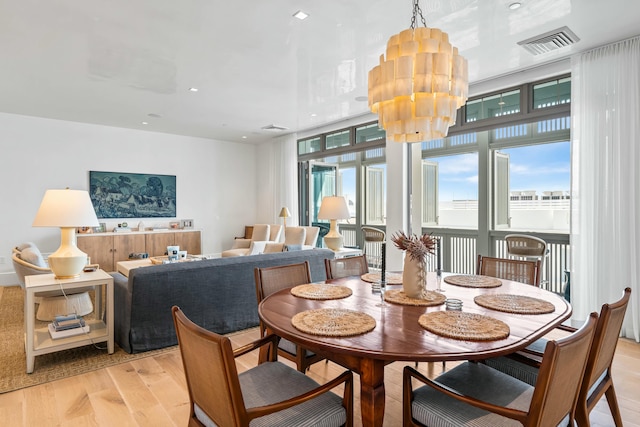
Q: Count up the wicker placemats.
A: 7